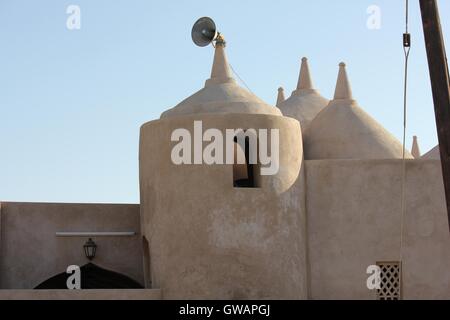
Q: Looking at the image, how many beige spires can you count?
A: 5